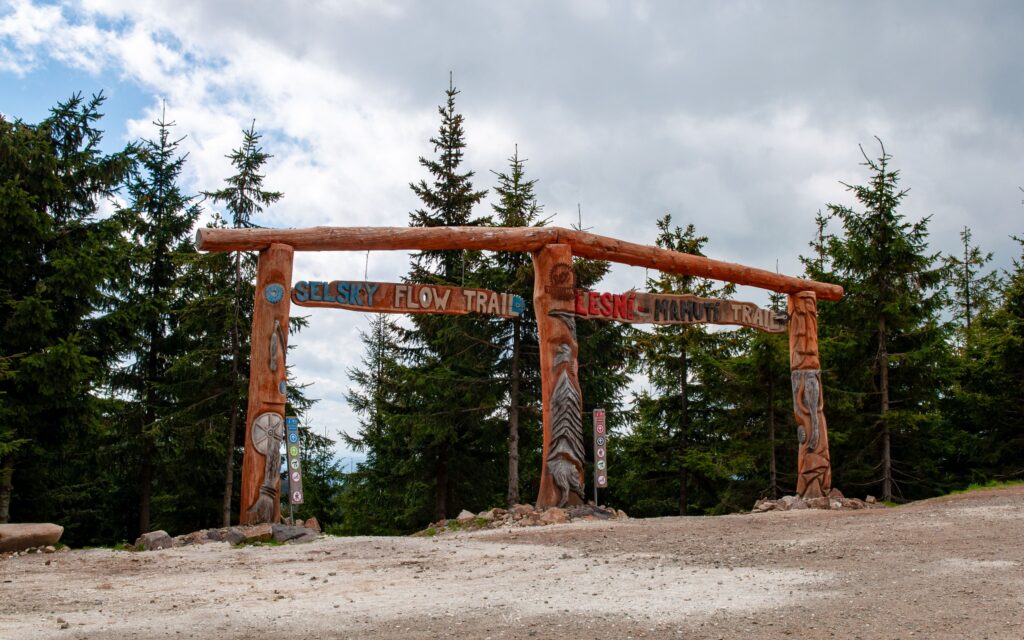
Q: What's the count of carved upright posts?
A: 3